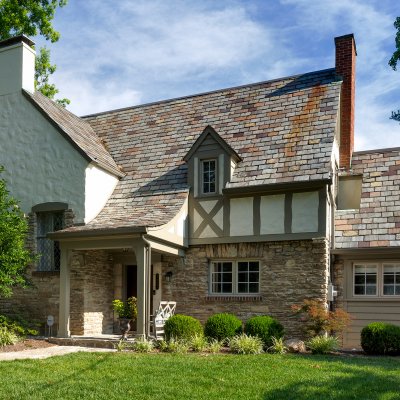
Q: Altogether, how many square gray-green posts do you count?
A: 2